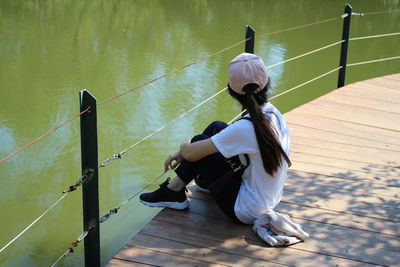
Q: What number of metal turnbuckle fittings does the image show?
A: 4